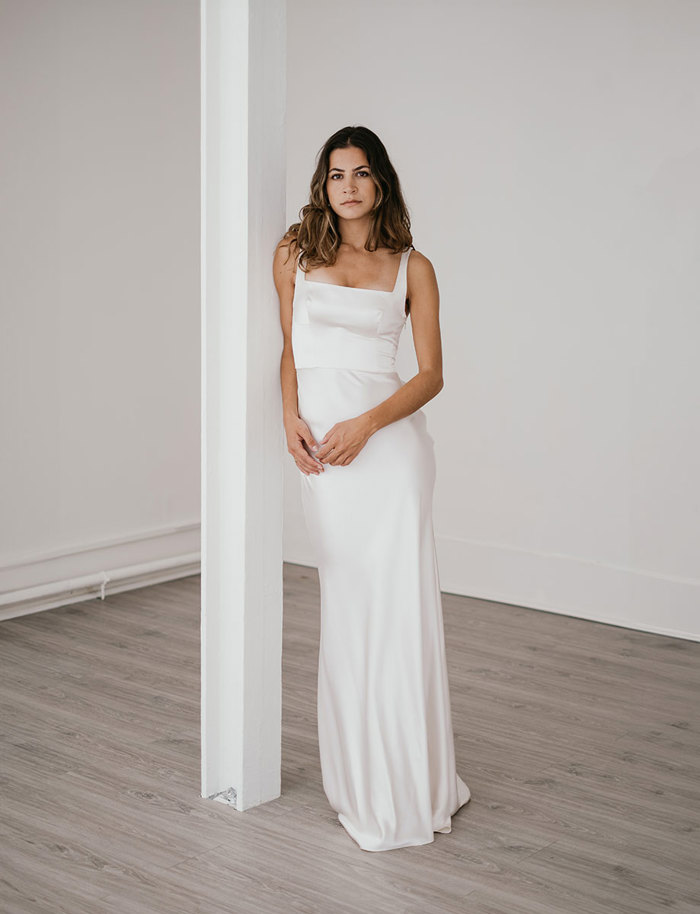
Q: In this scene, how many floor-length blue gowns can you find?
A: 0